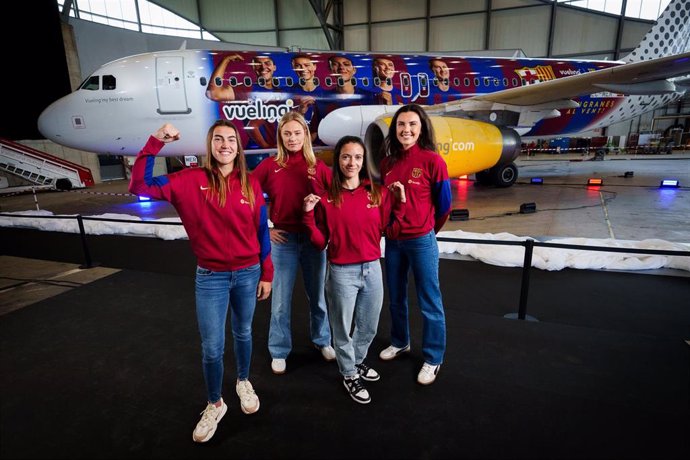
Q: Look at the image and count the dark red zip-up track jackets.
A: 4